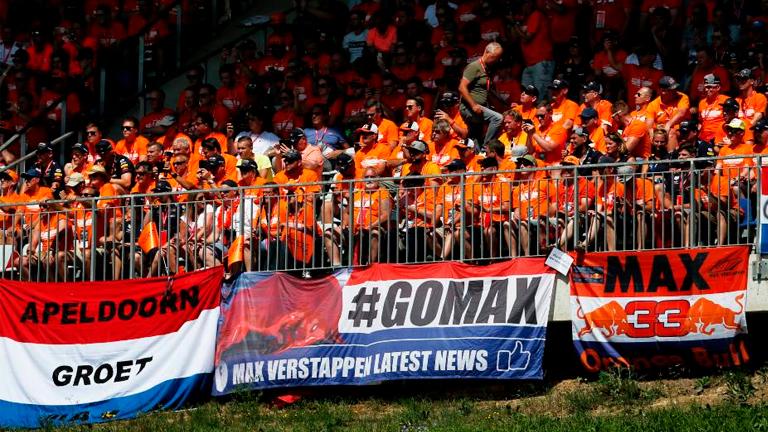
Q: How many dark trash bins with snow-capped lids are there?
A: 0